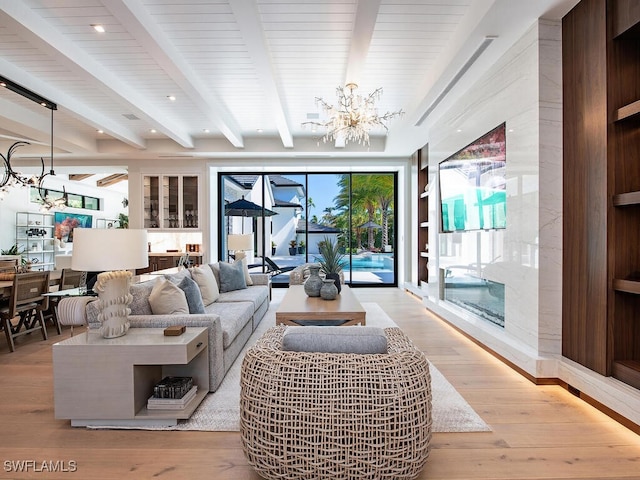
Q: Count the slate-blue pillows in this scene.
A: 2